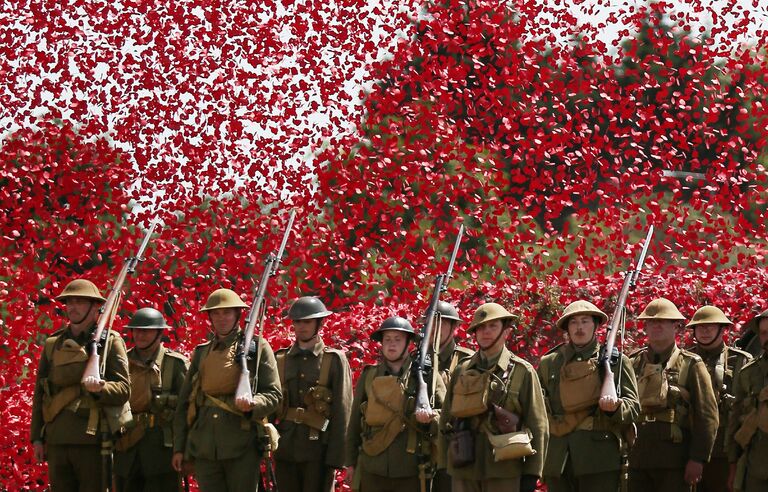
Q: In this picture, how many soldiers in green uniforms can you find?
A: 11